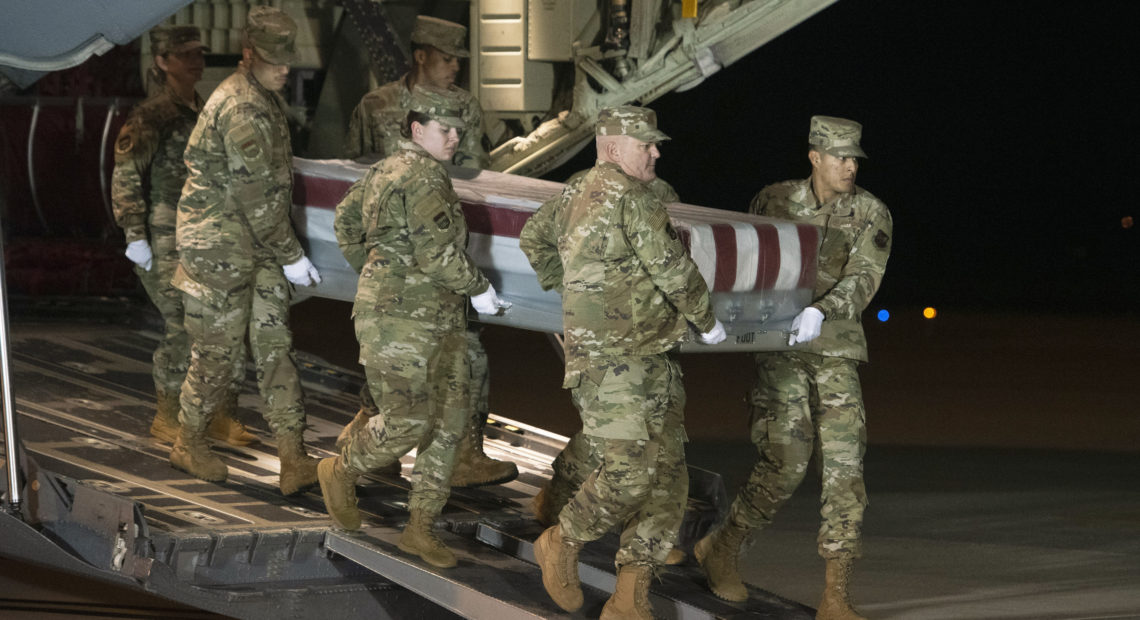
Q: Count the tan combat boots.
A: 14